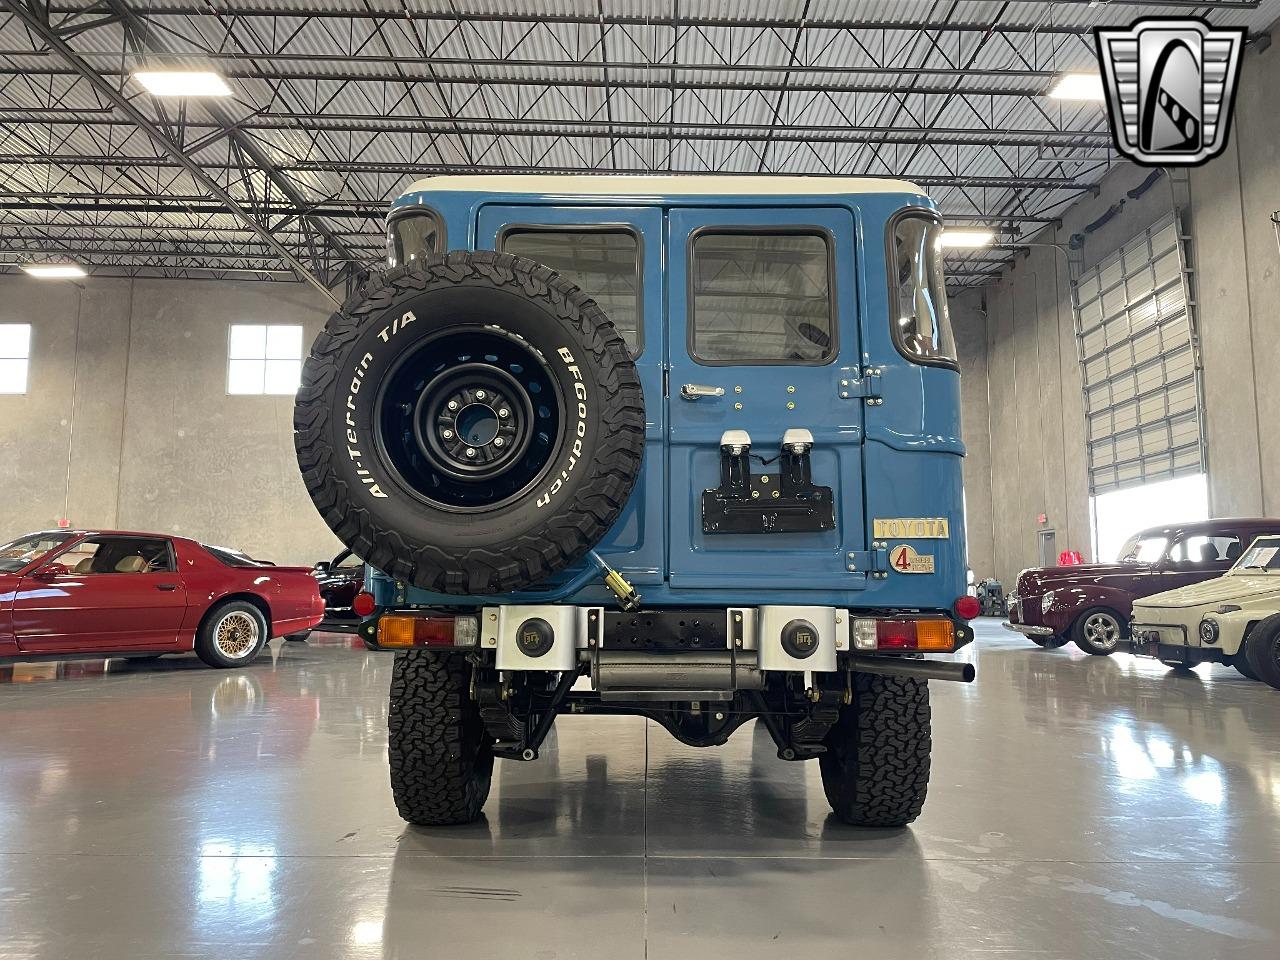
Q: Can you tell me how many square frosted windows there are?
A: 2